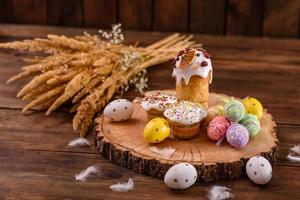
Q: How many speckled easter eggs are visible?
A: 5